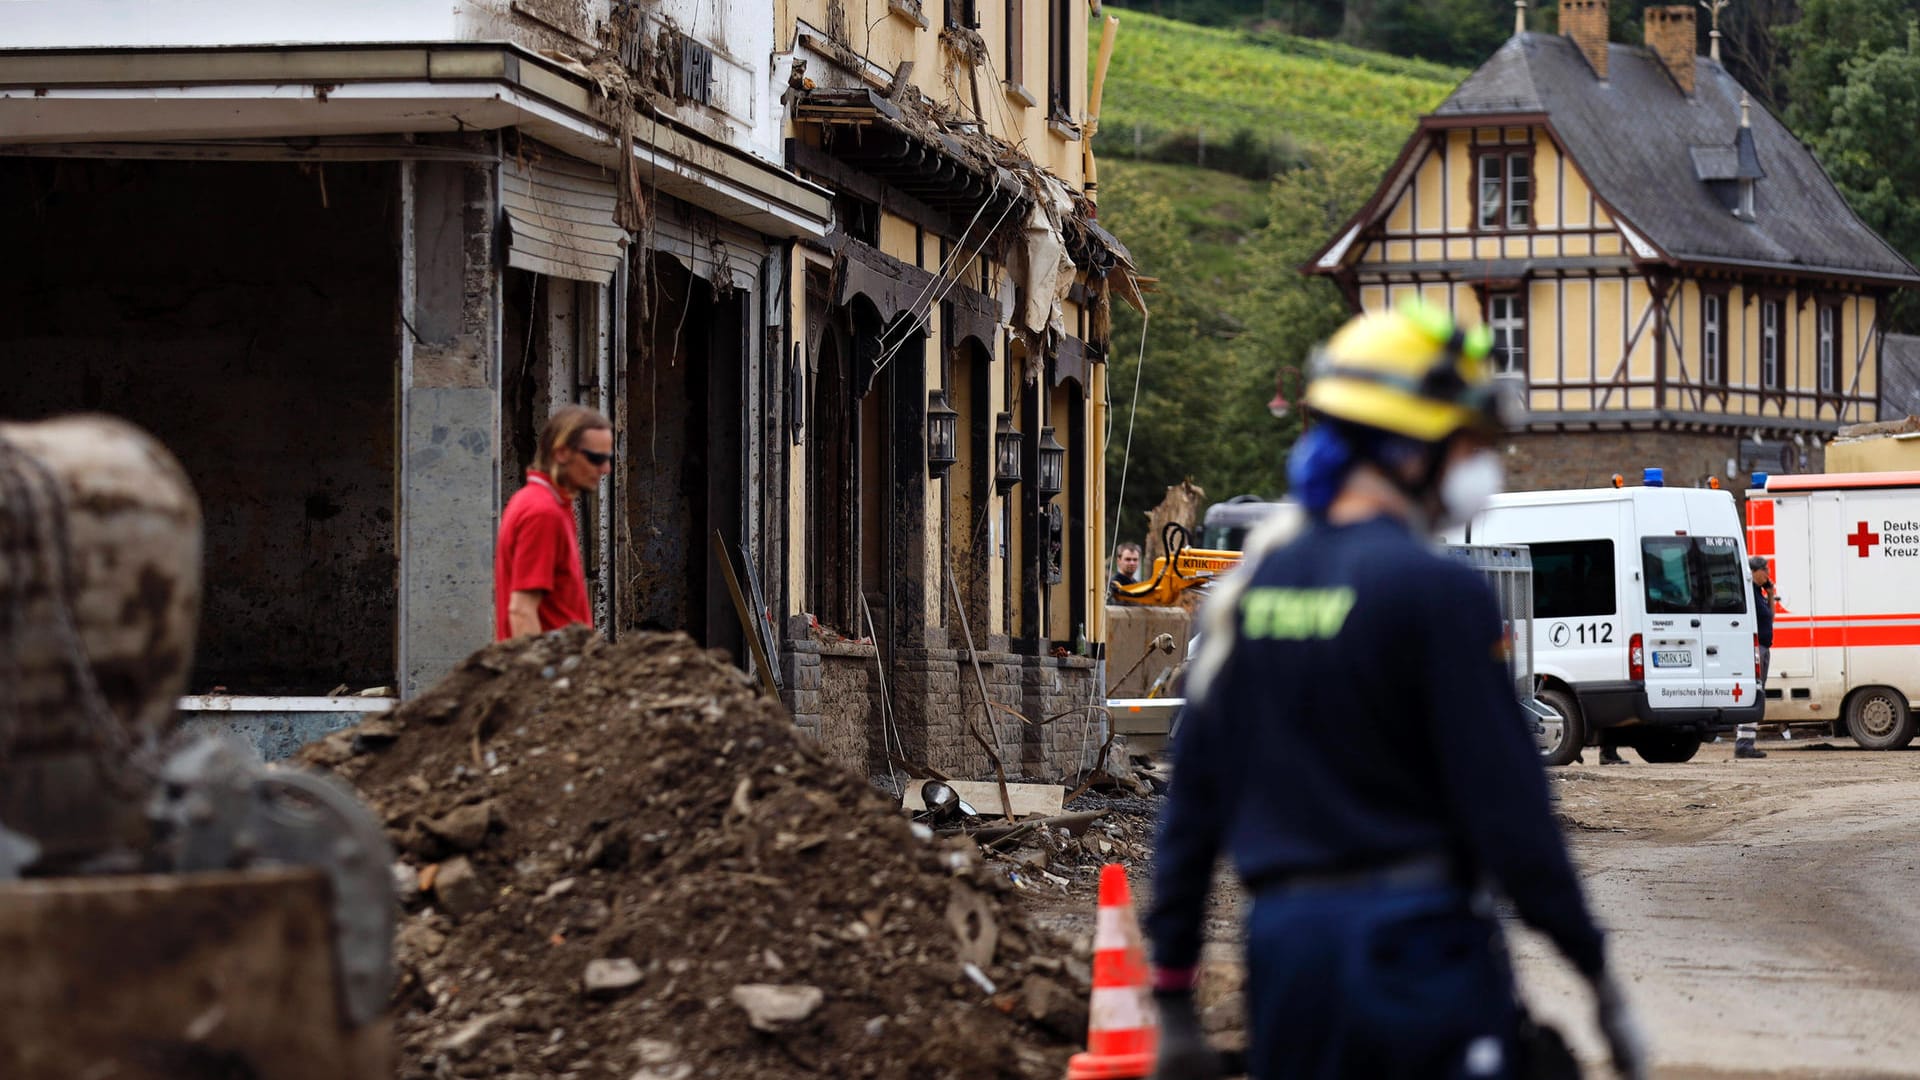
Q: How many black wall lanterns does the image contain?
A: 3